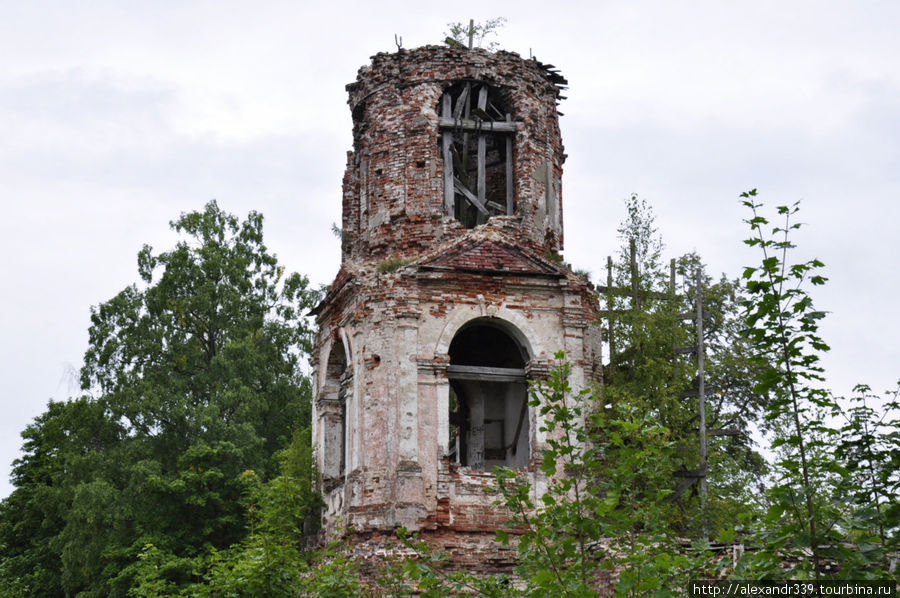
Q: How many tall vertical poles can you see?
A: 4